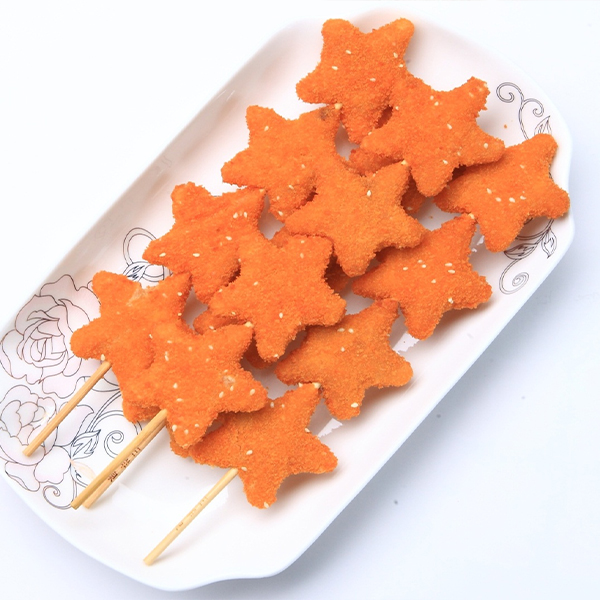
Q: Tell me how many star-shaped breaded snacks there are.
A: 12